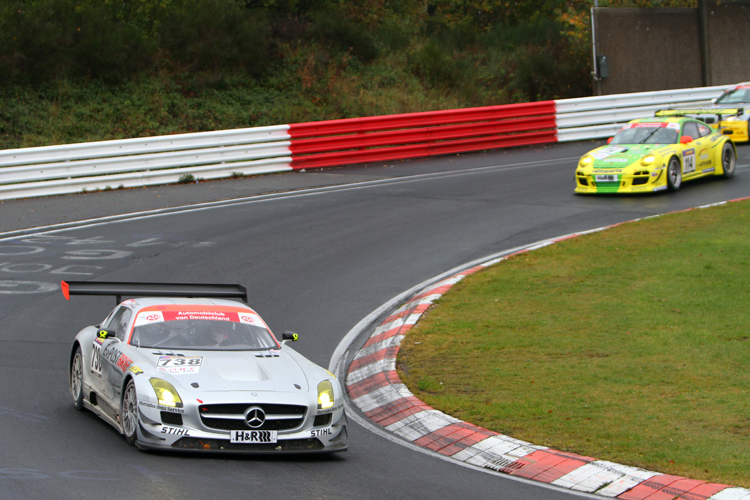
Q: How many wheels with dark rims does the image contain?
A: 2